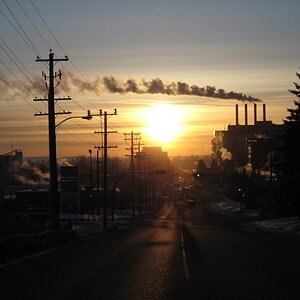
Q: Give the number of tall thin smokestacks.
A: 4